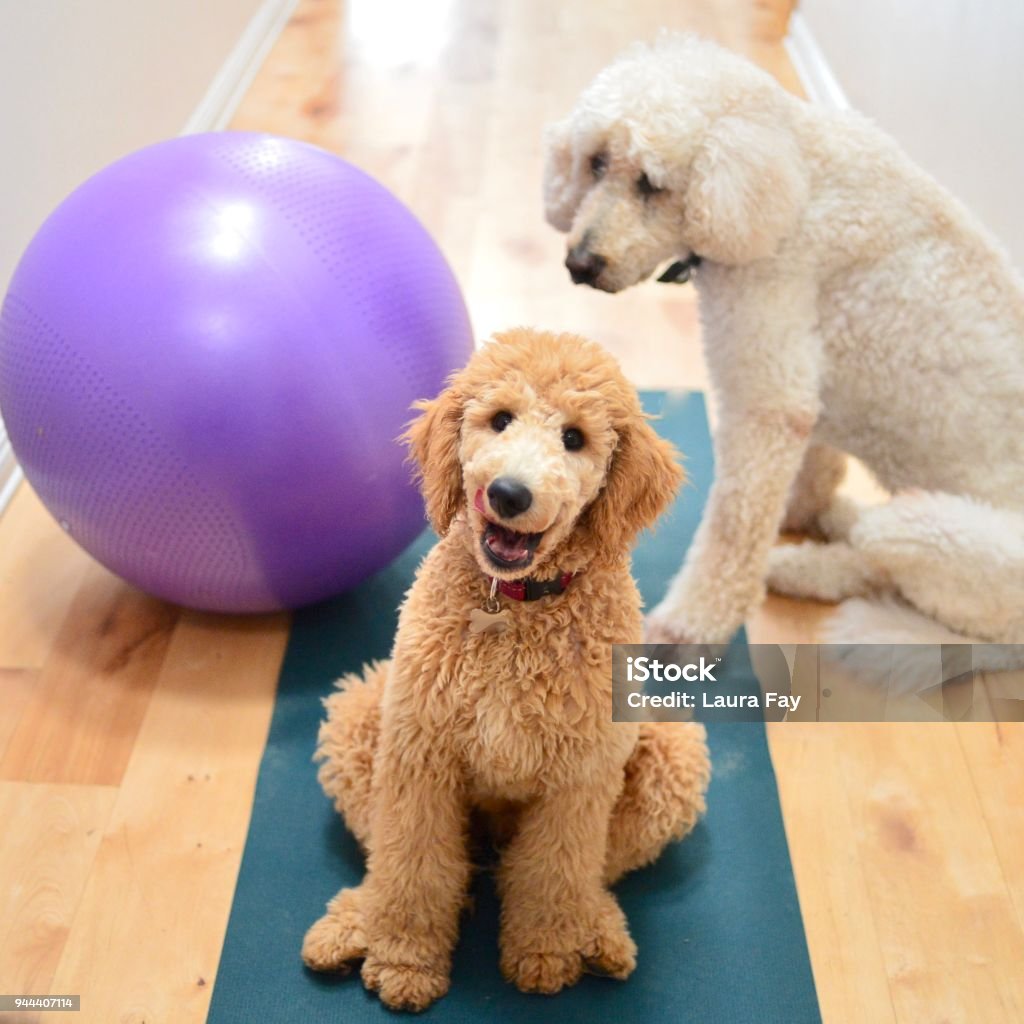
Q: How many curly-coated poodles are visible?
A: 2